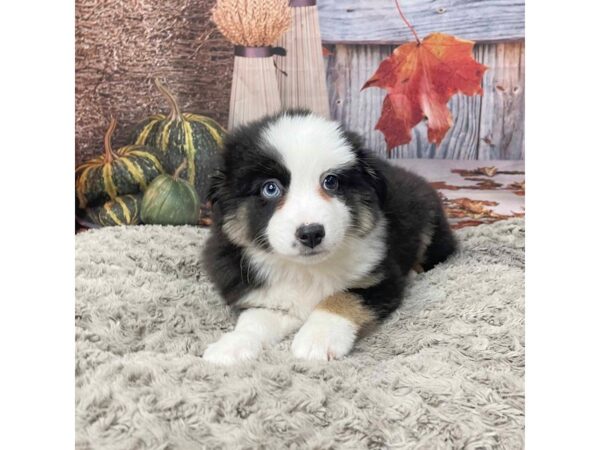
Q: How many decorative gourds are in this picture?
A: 4